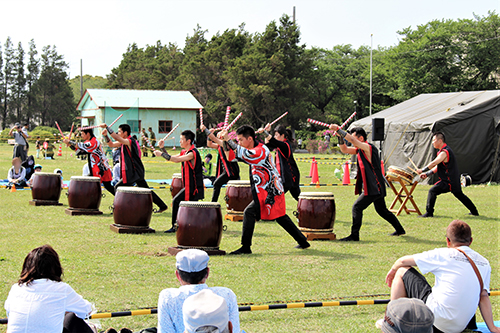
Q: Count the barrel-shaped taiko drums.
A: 7